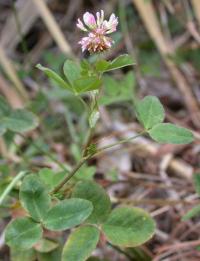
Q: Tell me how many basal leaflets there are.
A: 6